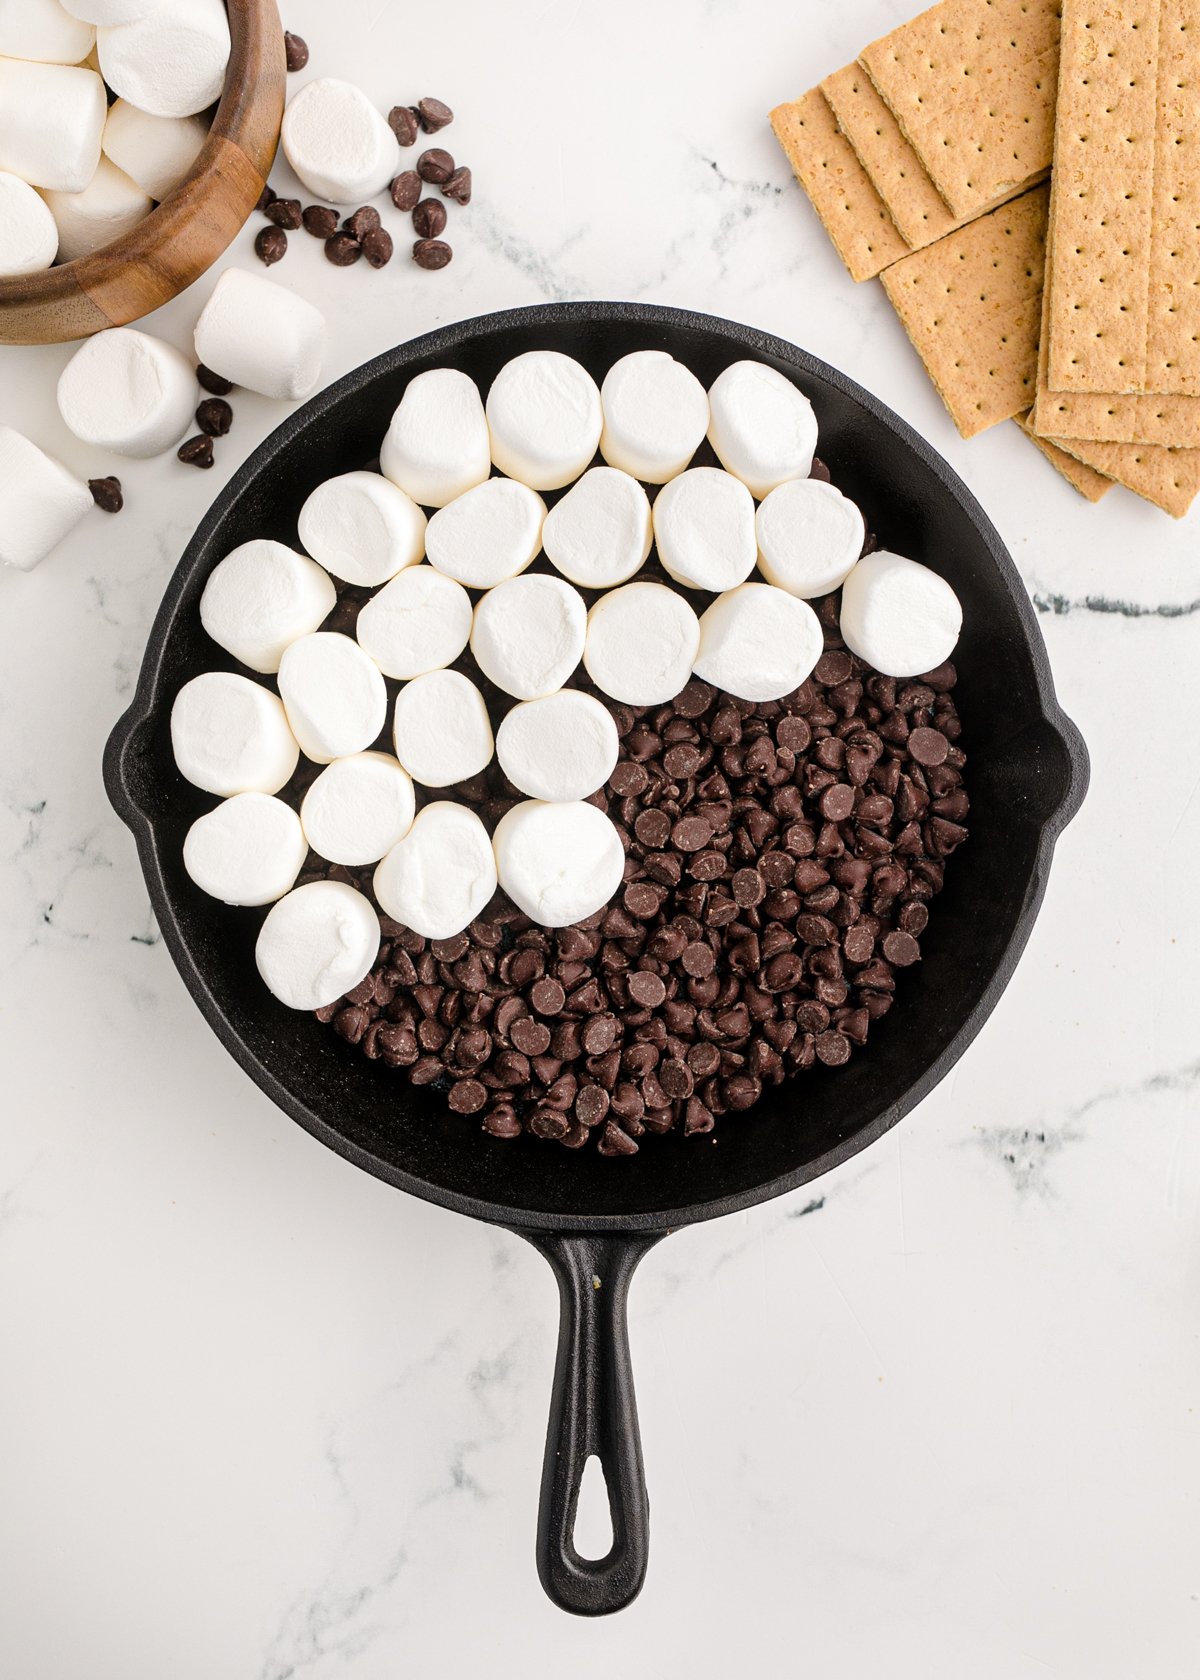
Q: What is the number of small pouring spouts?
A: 2